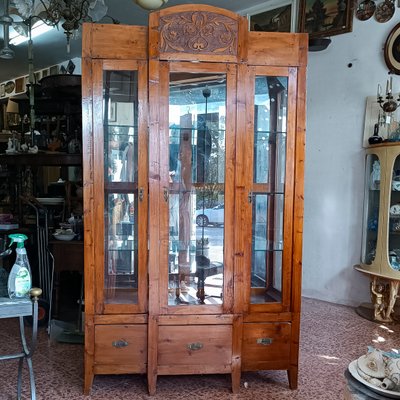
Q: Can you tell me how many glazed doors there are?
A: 3